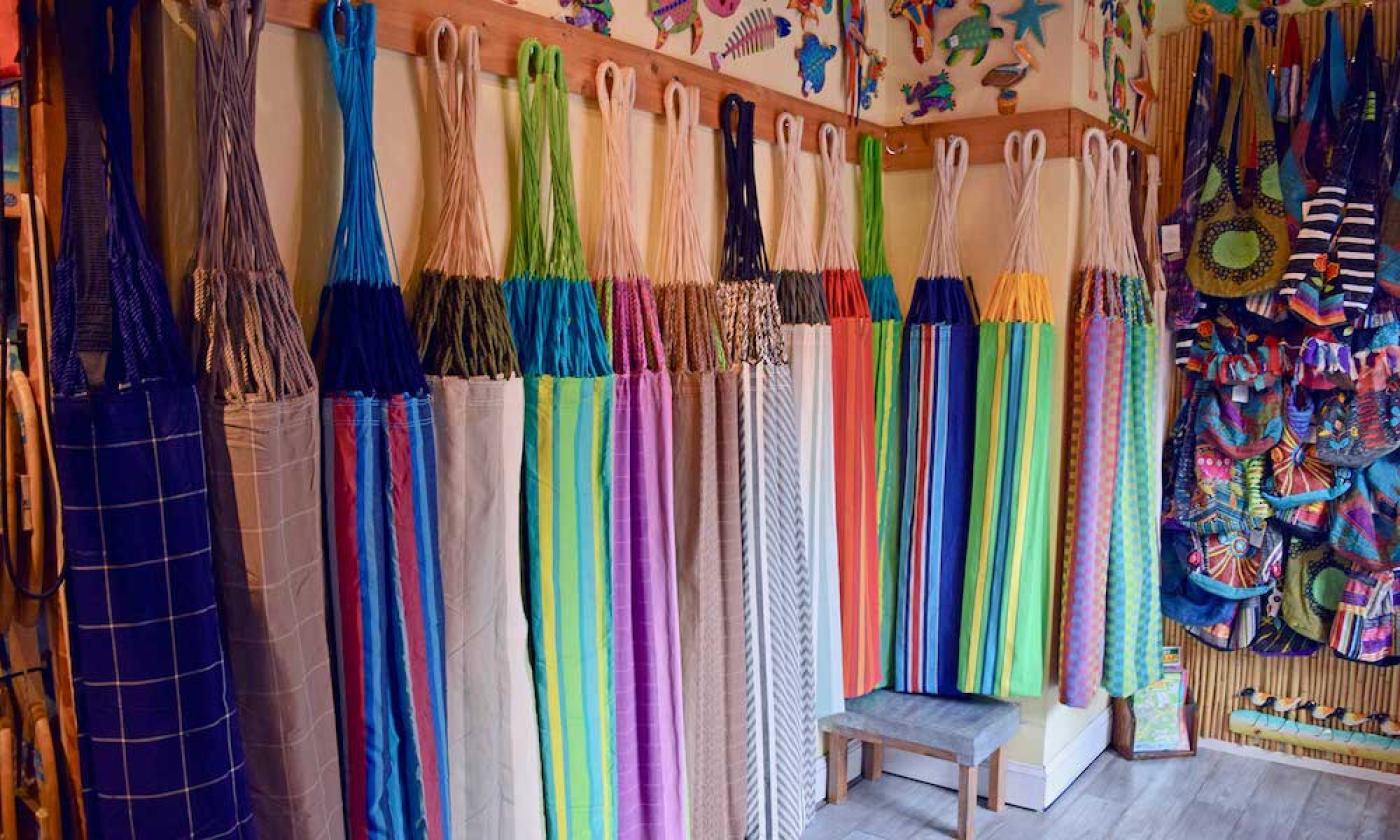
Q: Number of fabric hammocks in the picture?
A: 15